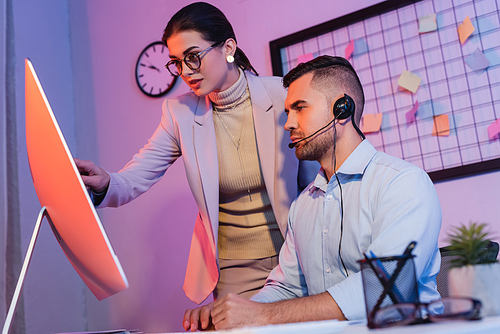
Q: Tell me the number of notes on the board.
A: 10